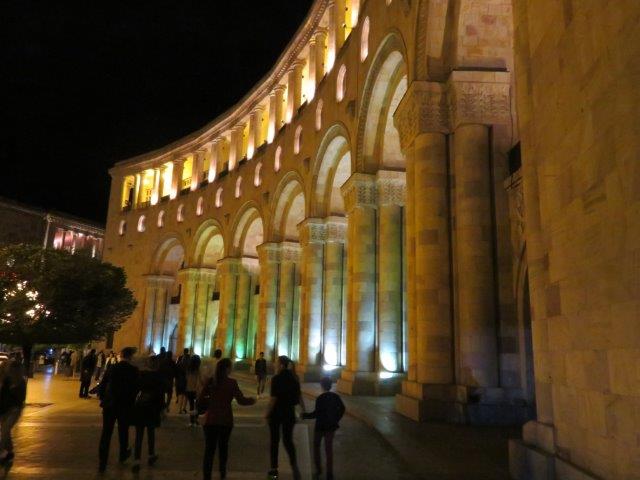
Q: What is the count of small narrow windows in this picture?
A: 13